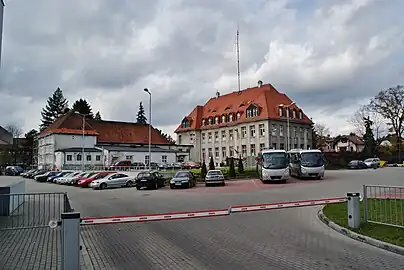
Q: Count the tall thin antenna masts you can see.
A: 1